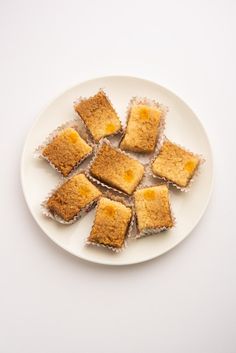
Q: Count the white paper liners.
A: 8